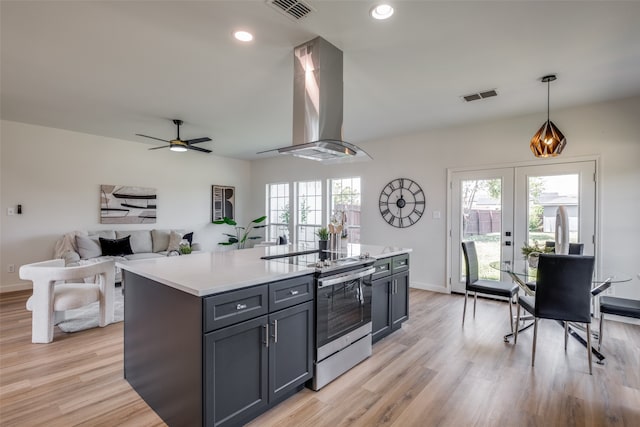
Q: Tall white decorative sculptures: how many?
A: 1